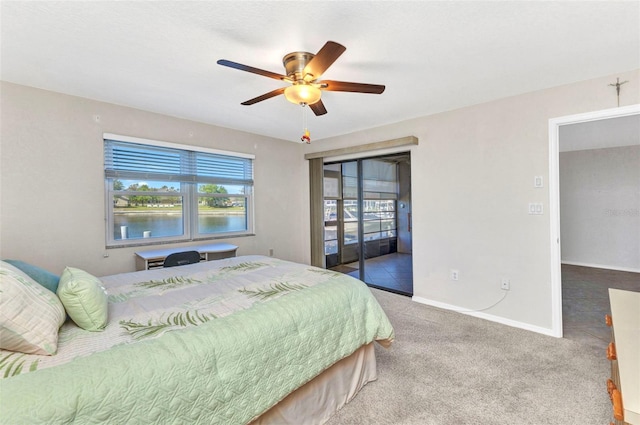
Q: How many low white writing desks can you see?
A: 1